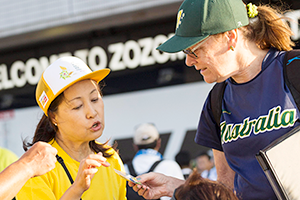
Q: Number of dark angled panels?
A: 2